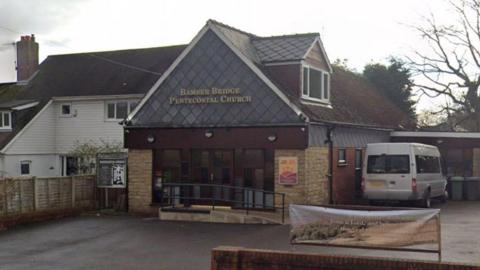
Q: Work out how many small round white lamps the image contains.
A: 3